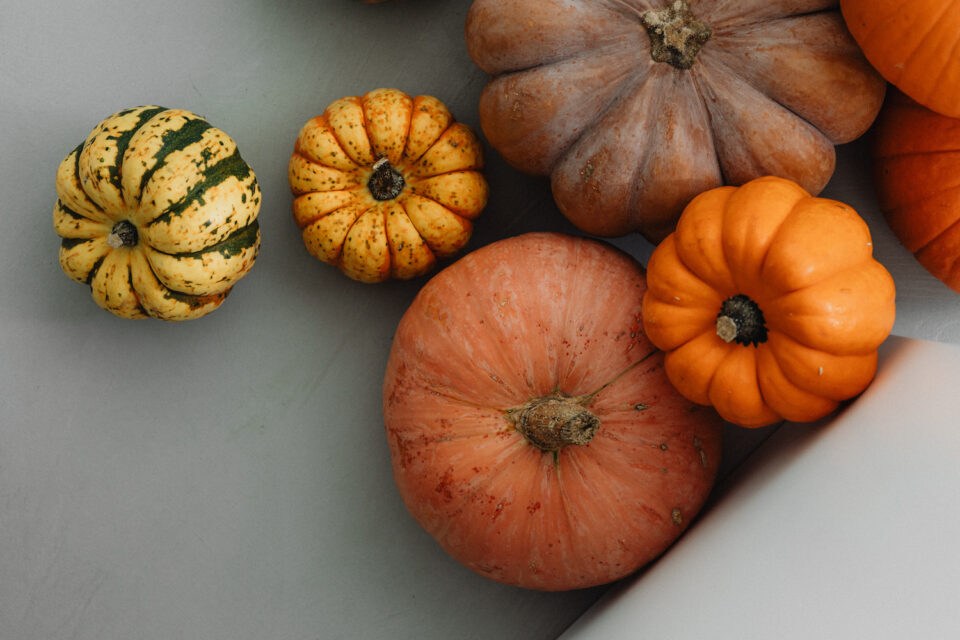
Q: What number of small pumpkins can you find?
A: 3